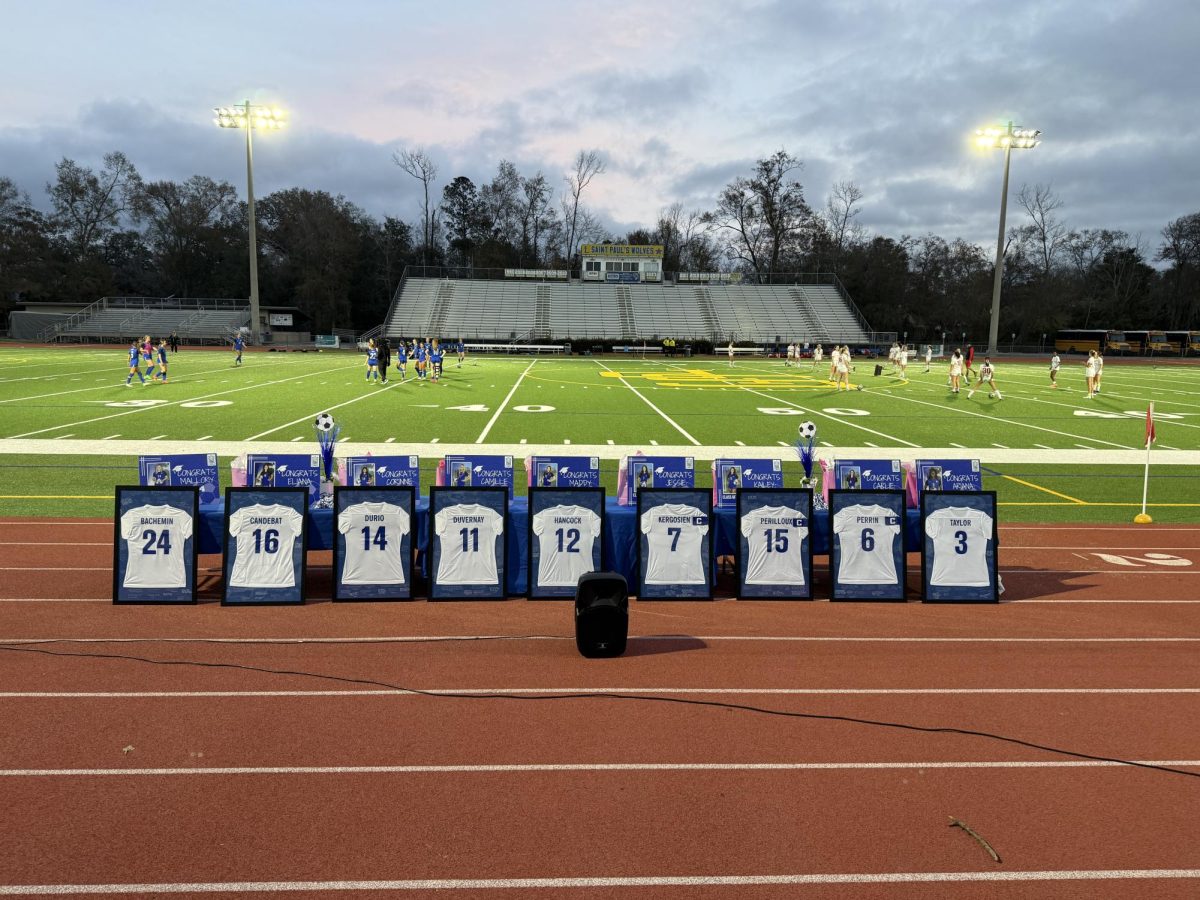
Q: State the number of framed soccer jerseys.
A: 9